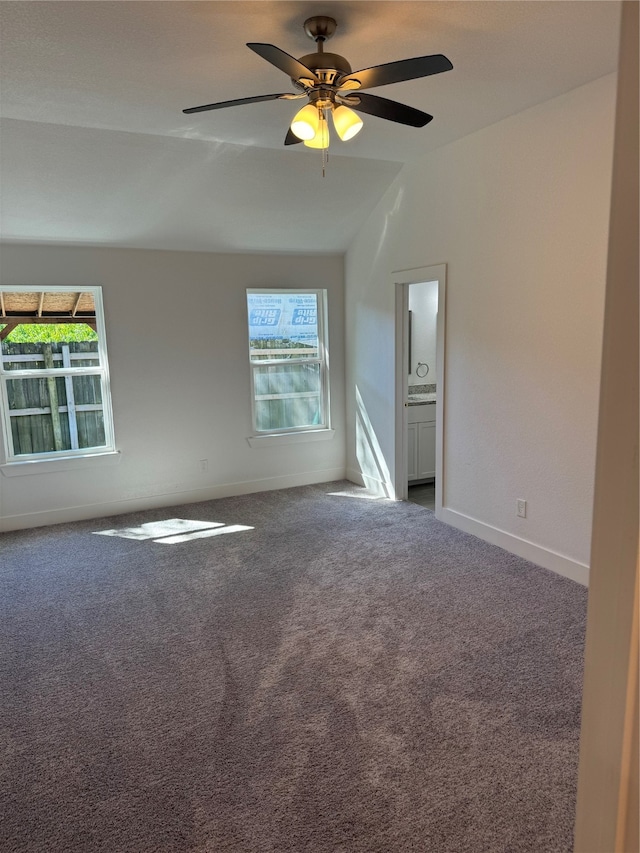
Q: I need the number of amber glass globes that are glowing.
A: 3